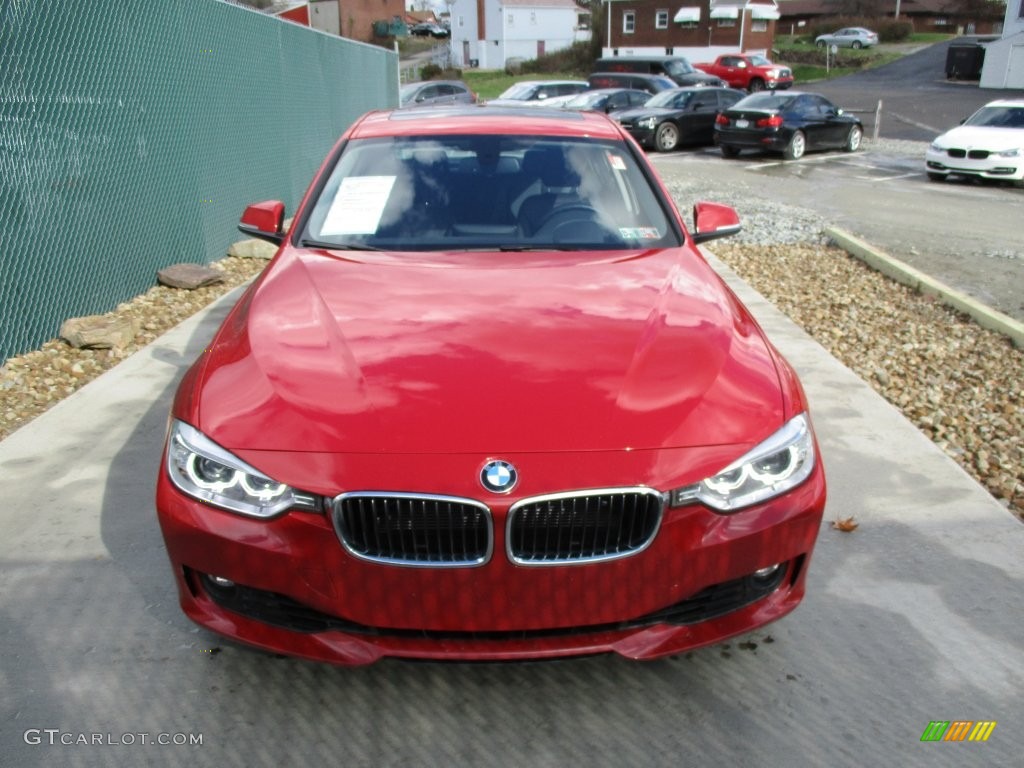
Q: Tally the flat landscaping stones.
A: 3